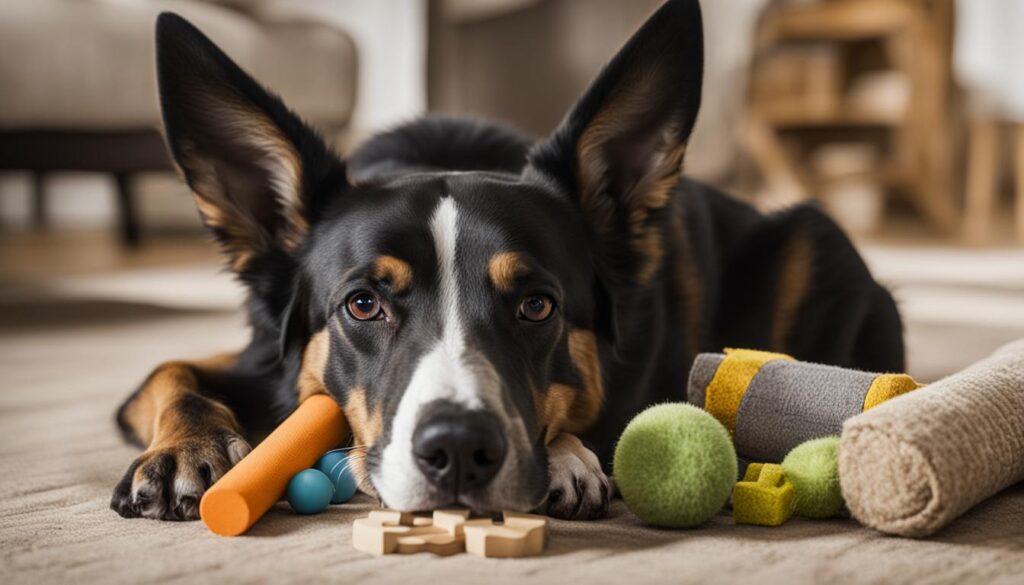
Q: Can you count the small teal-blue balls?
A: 2